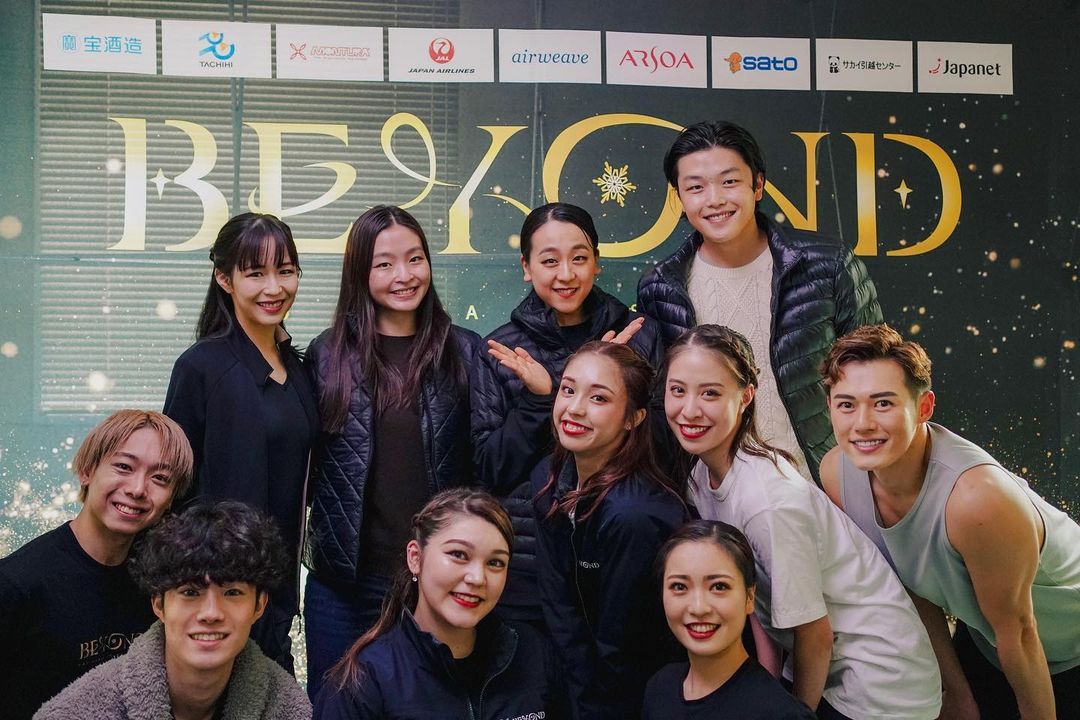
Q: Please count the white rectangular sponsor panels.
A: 9